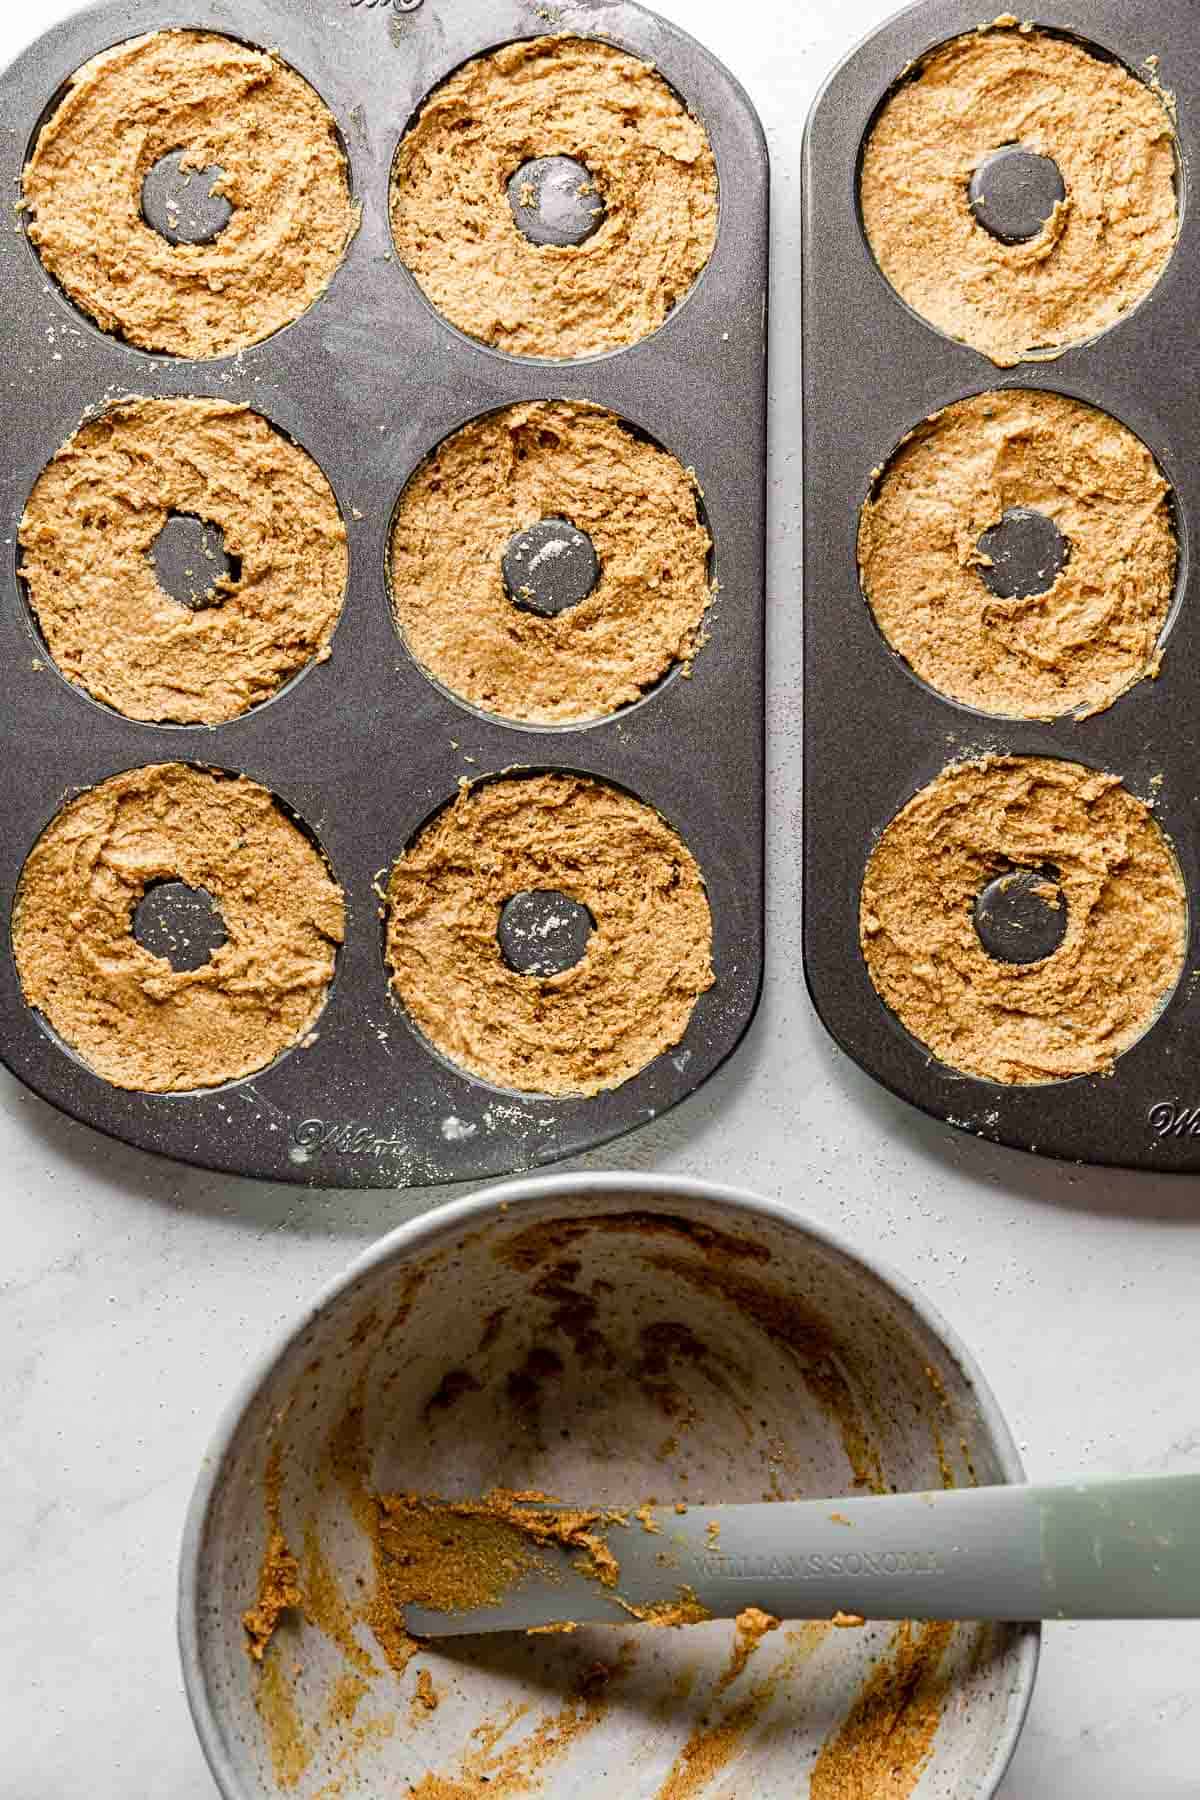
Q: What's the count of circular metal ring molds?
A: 9